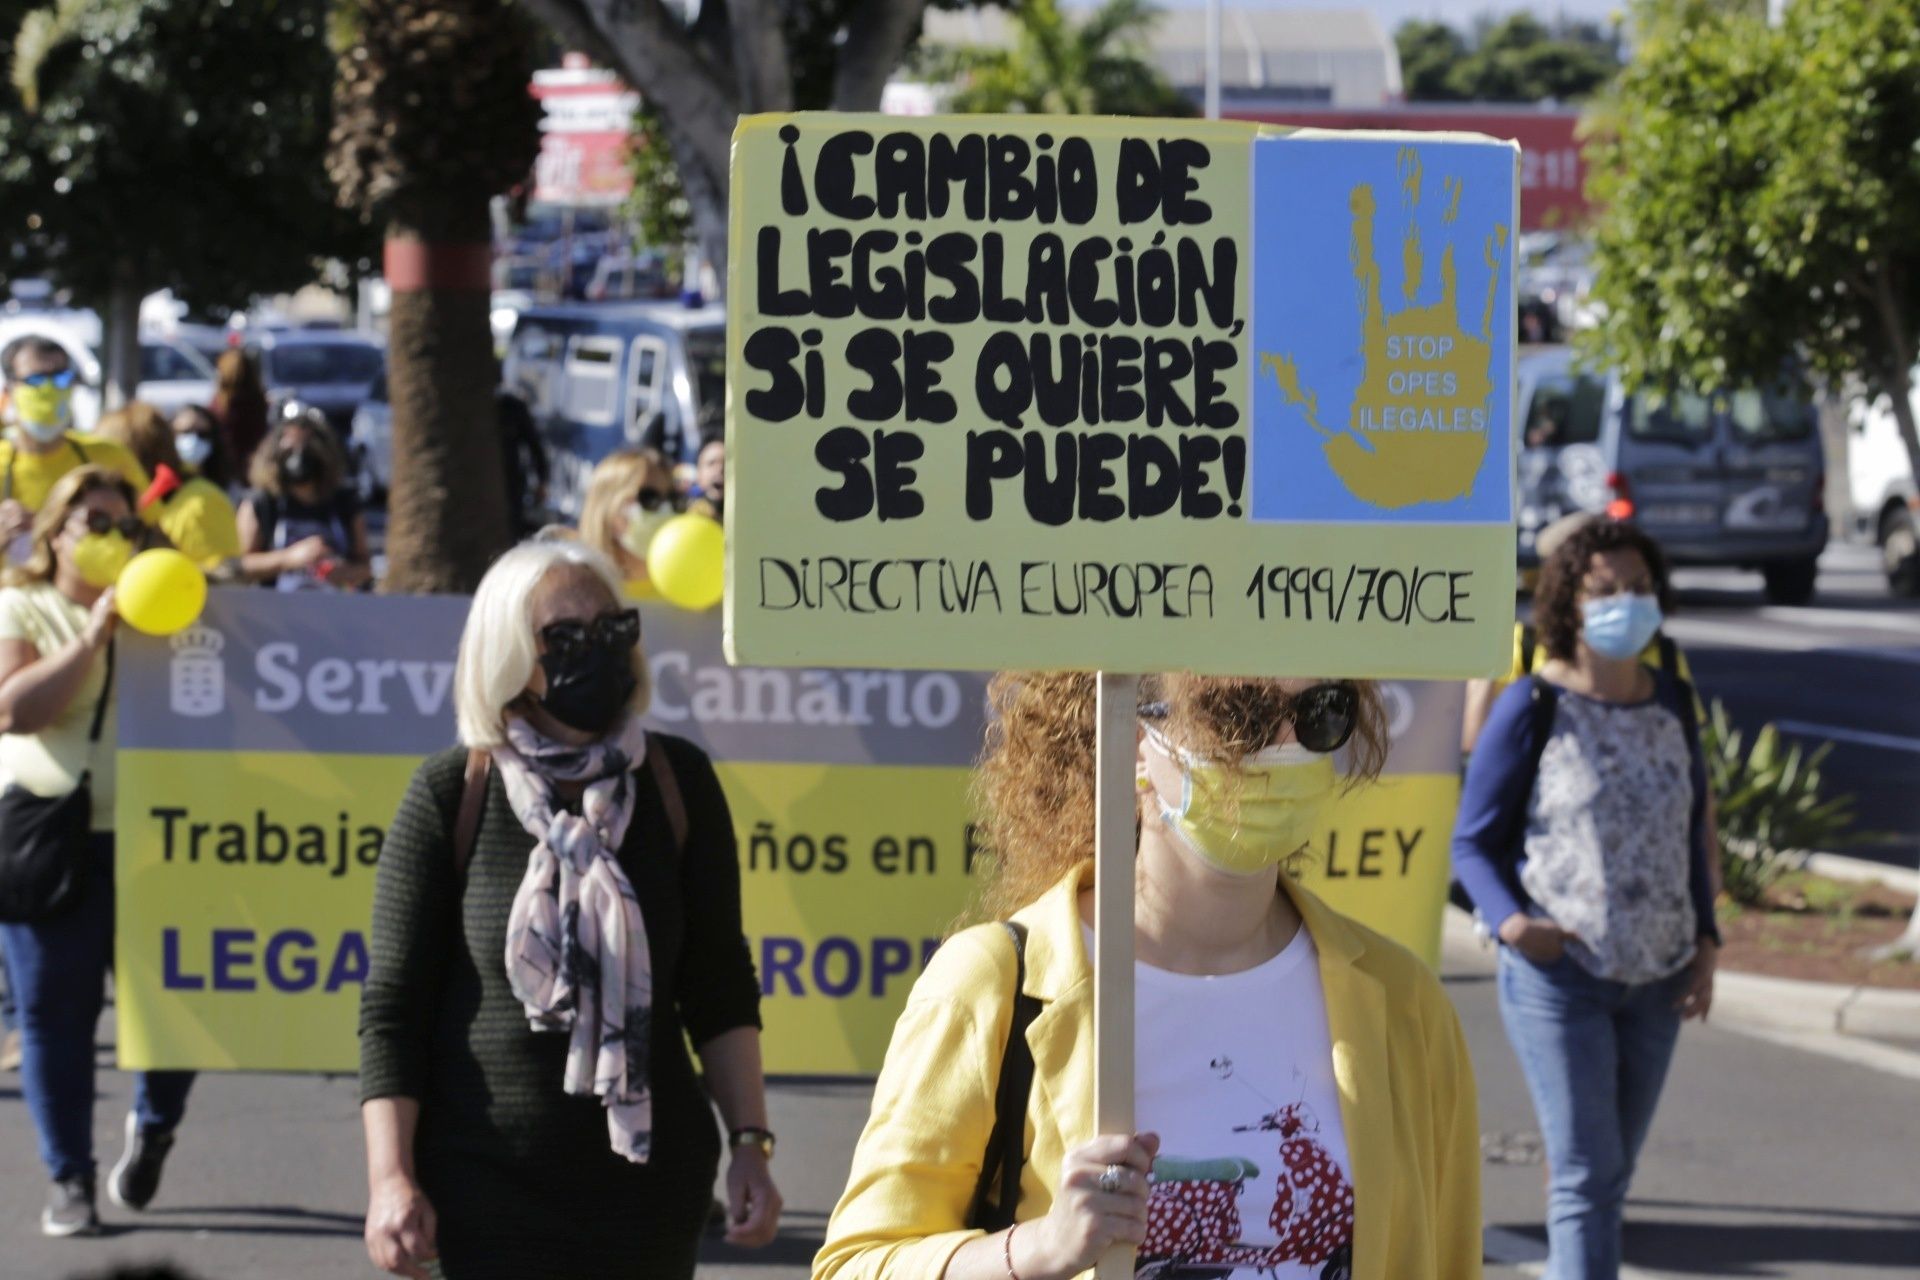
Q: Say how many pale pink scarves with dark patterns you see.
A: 1